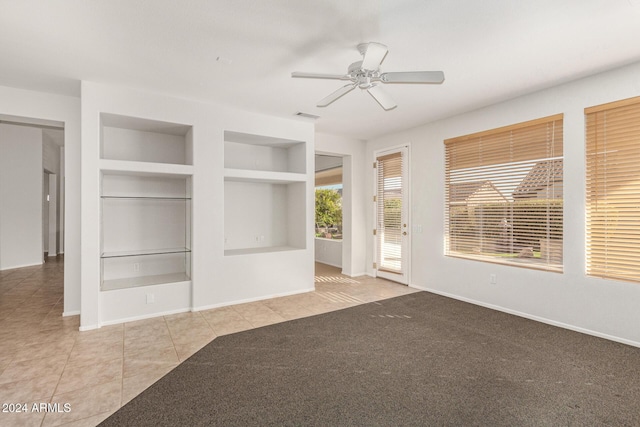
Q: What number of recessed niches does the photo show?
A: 4